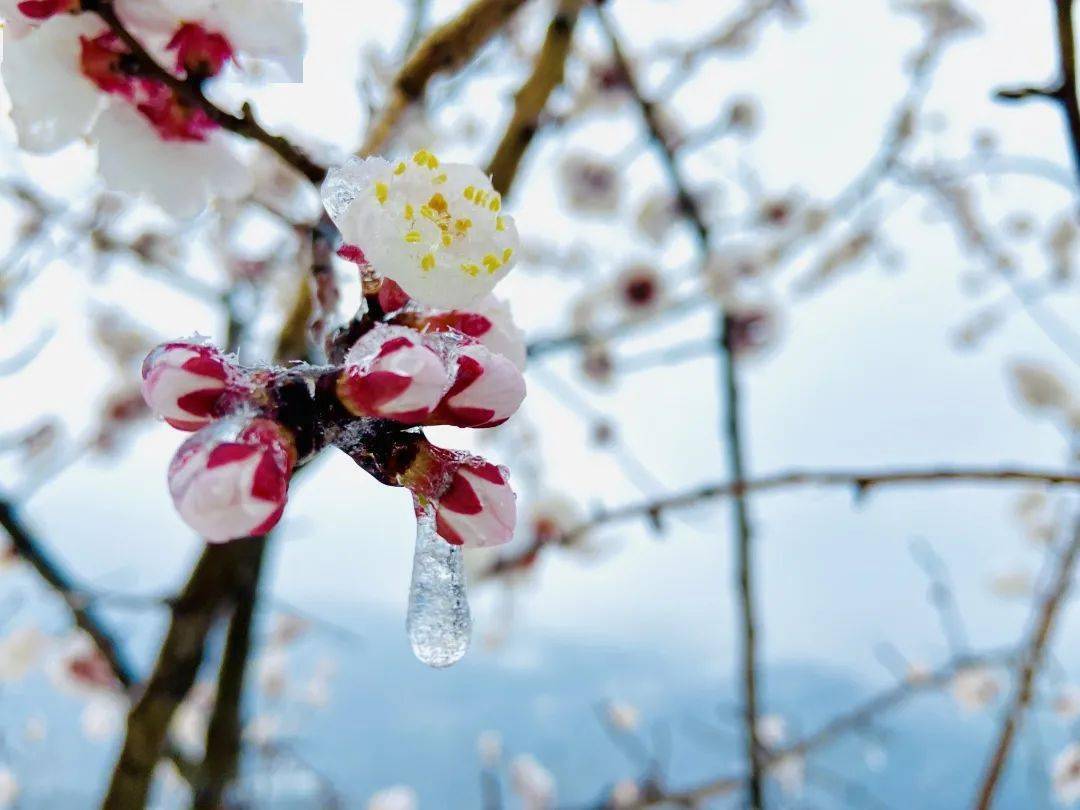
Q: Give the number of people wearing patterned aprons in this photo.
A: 0